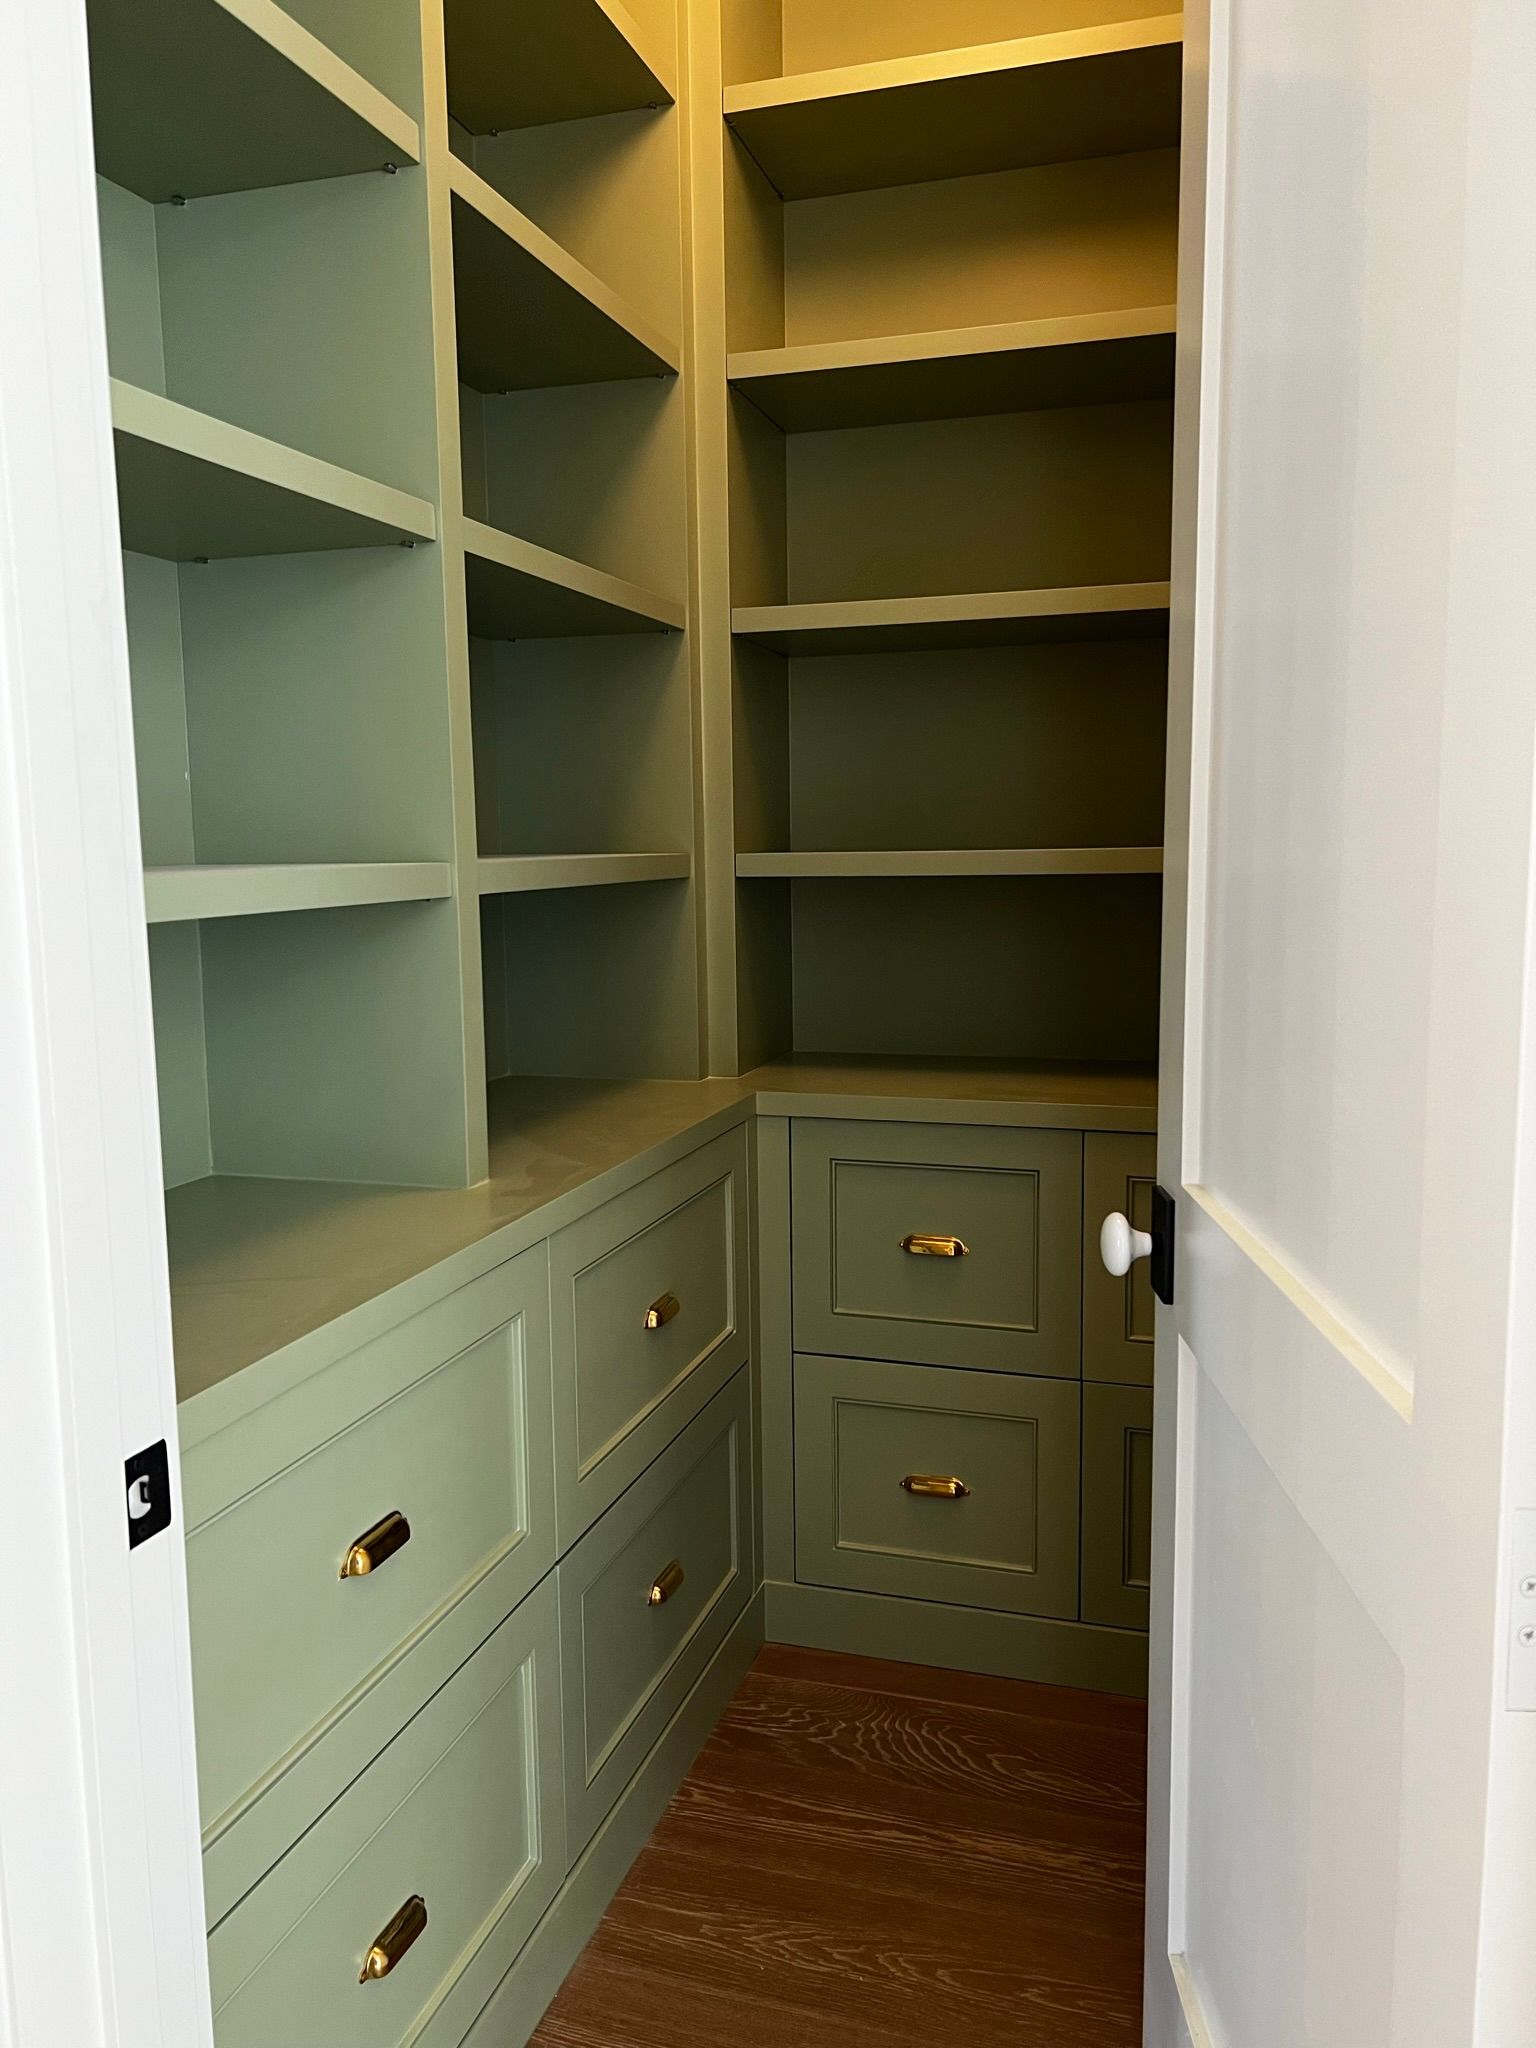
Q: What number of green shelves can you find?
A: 11